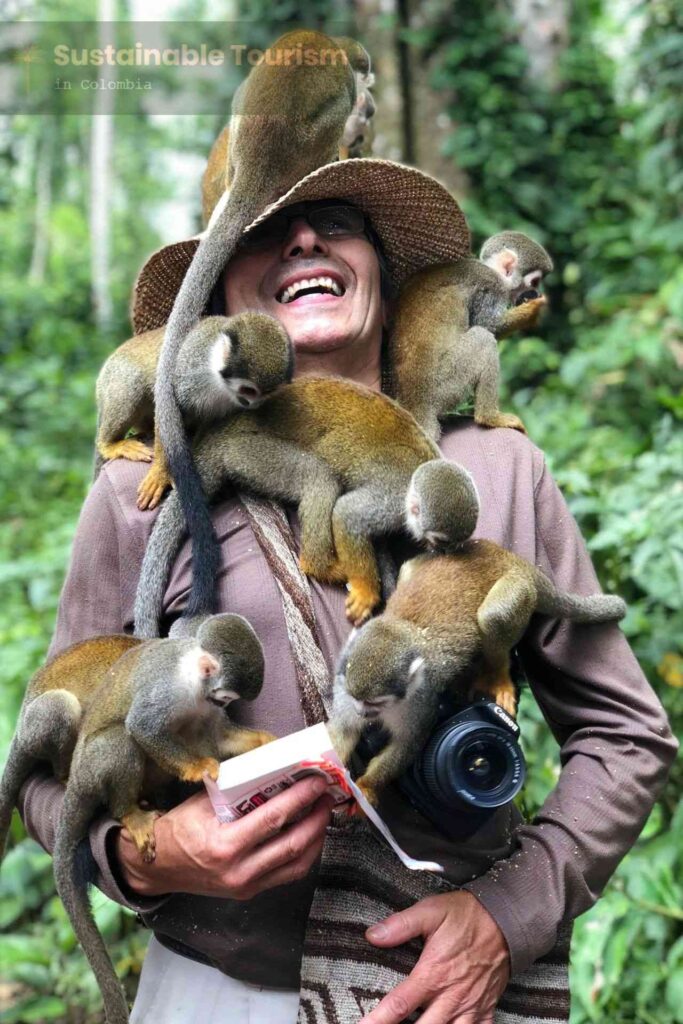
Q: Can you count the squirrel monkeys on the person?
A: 8